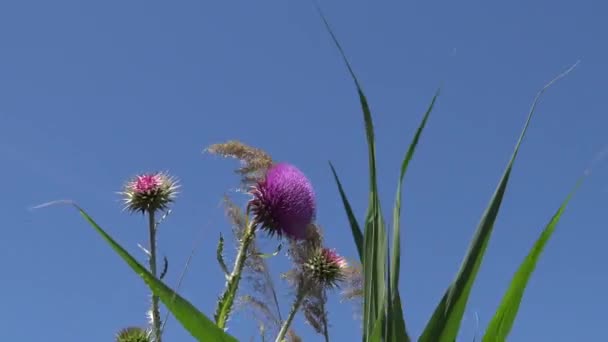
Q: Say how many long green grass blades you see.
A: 6